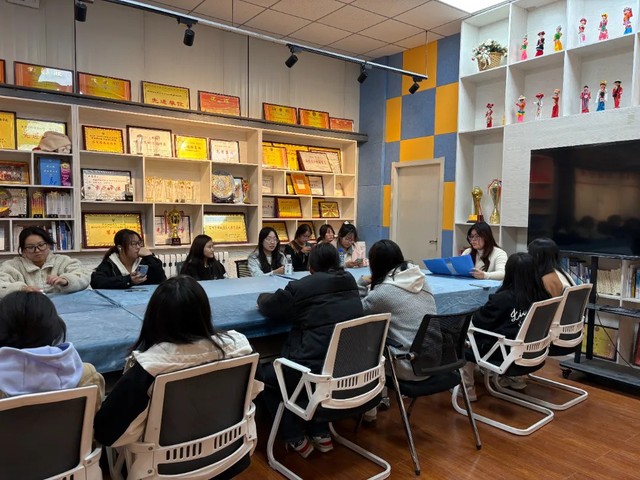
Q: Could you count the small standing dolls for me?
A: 13